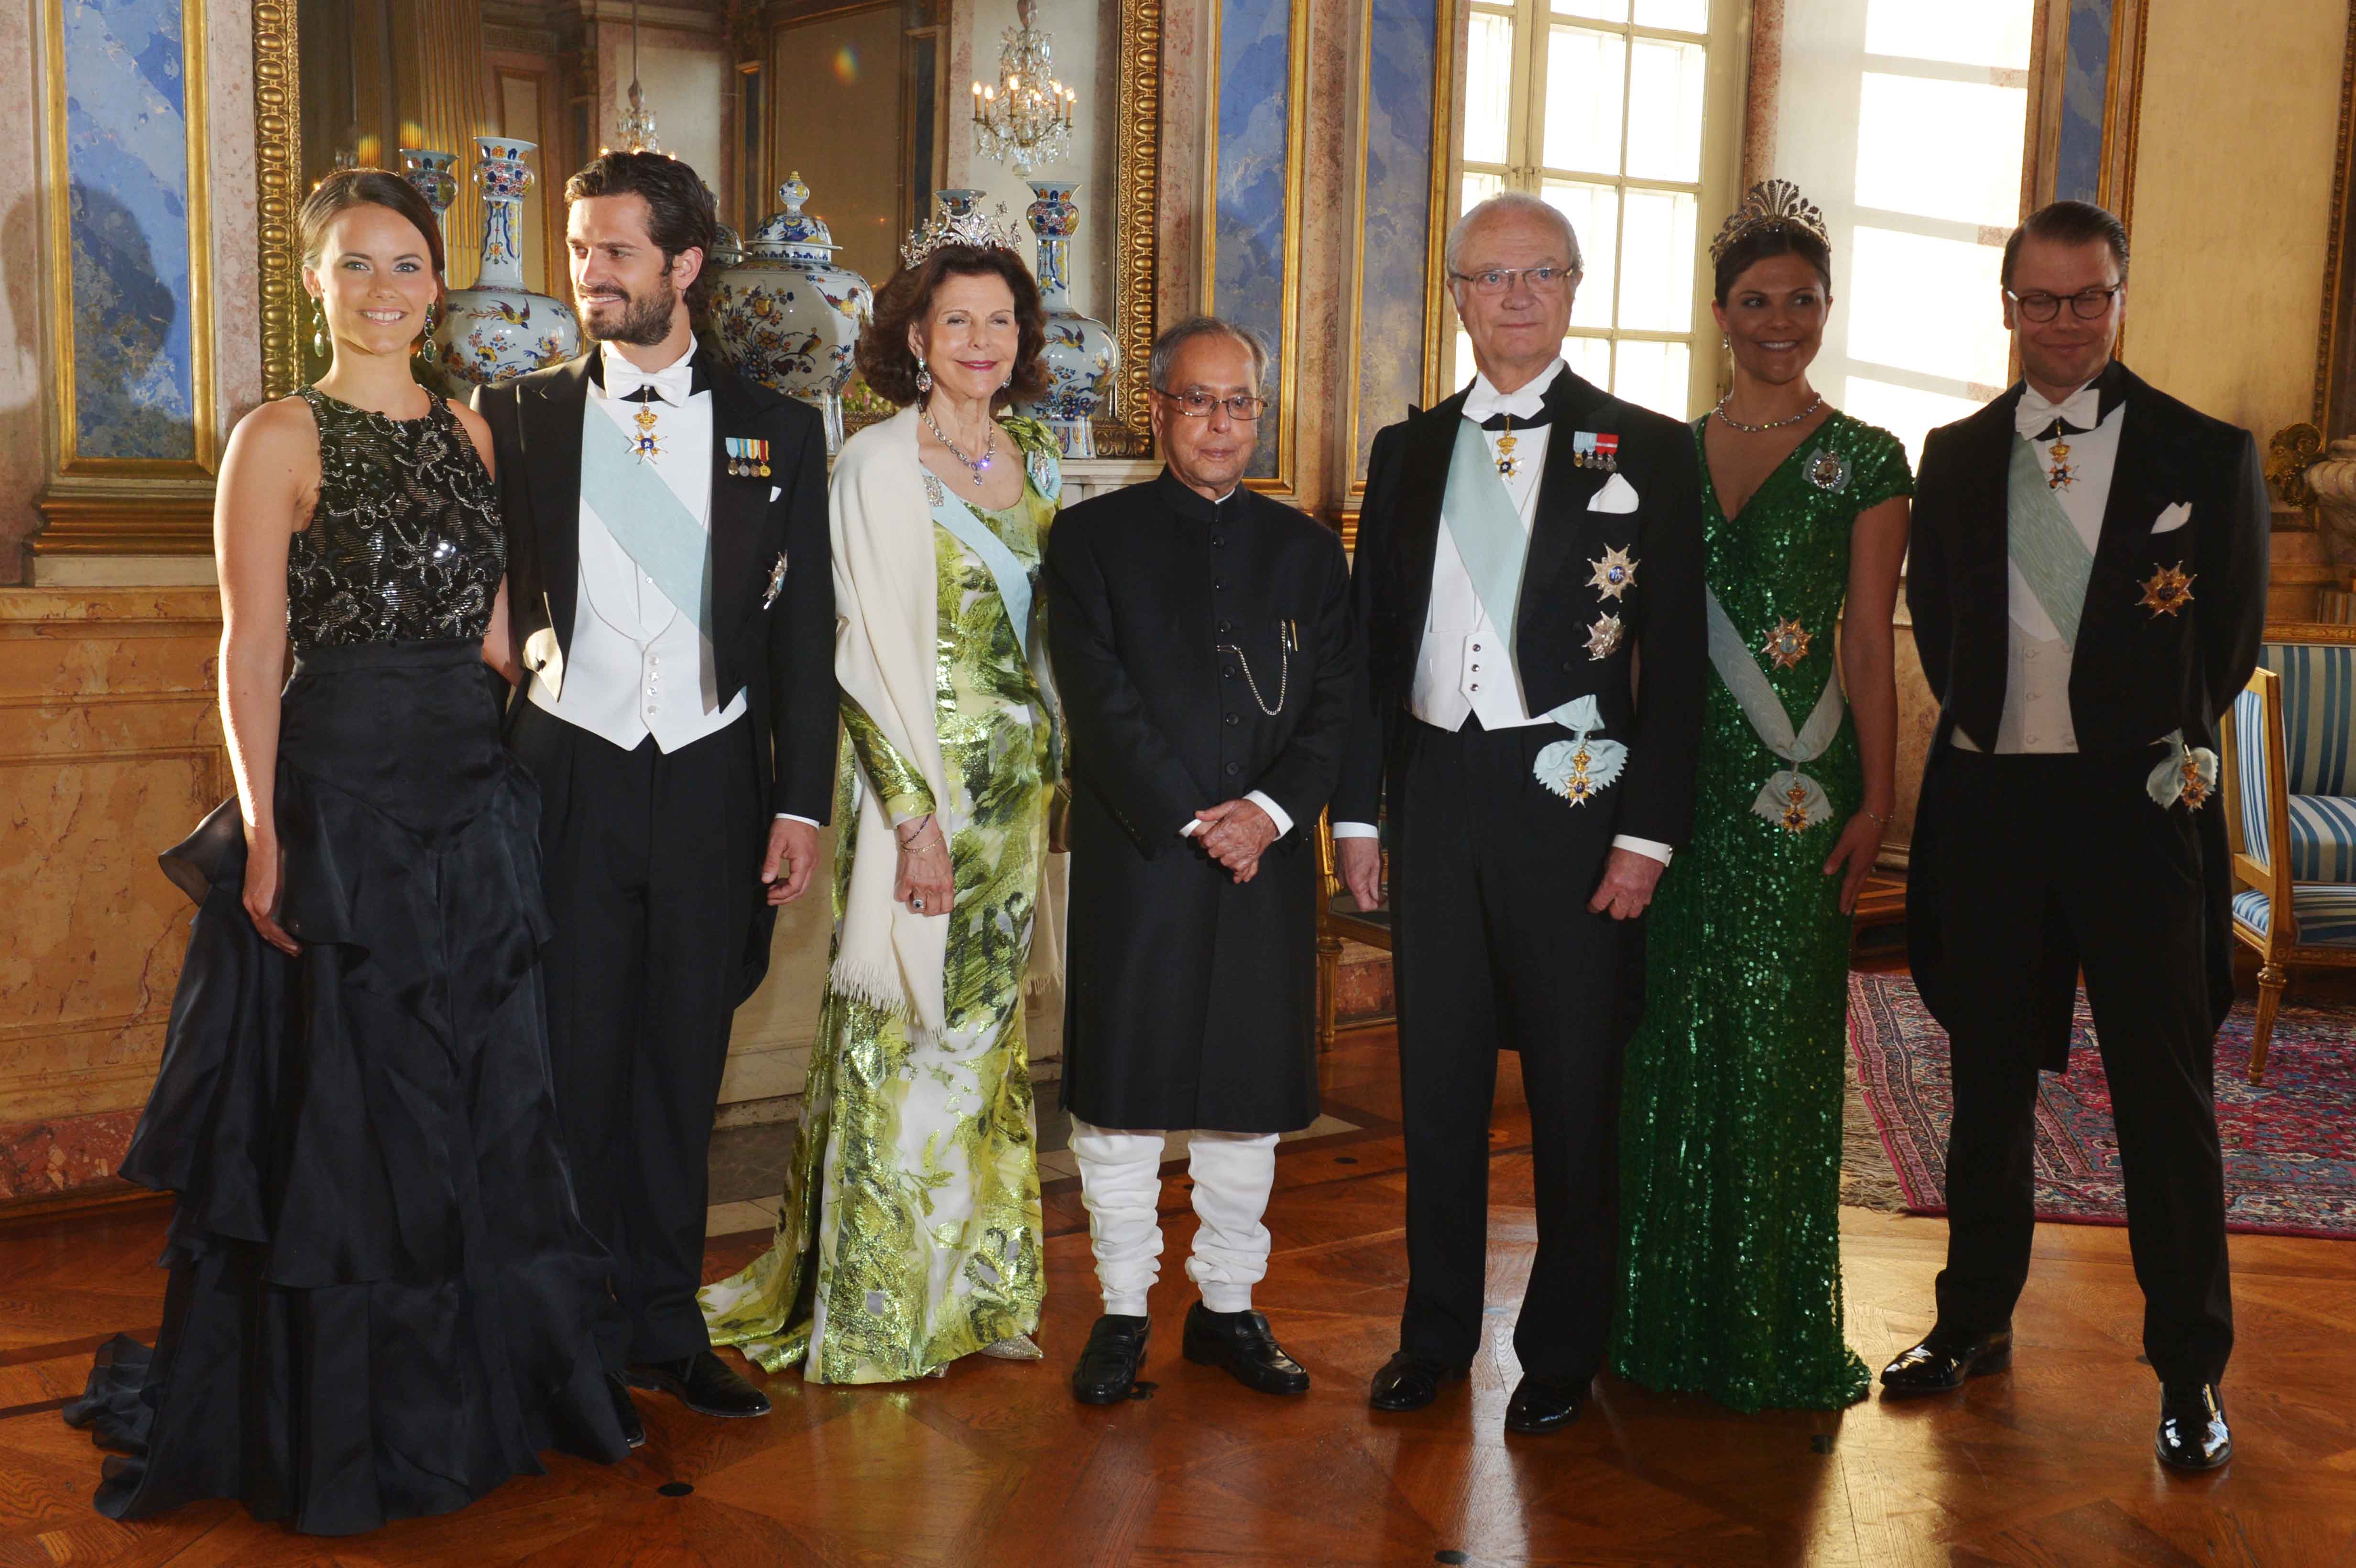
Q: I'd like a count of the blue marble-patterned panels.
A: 4